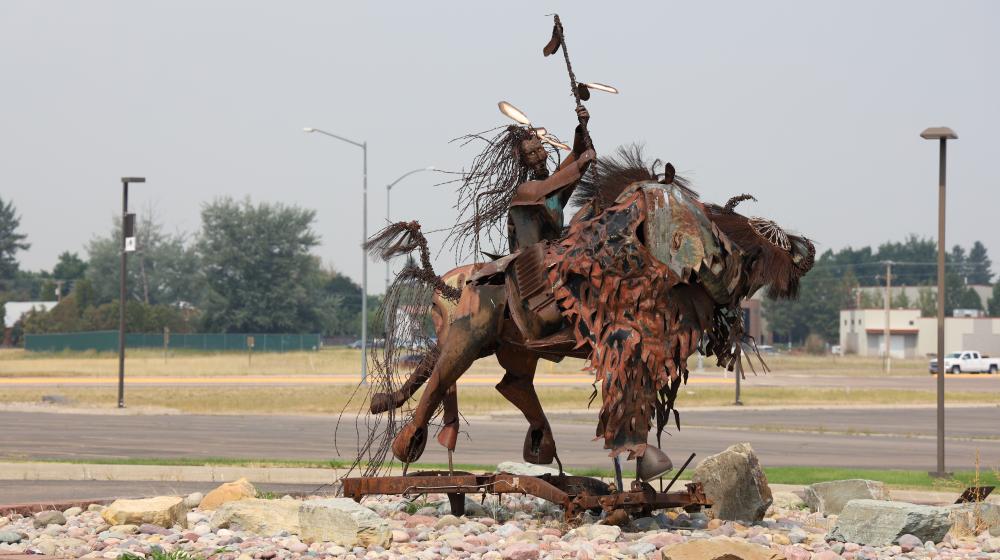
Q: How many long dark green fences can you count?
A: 1